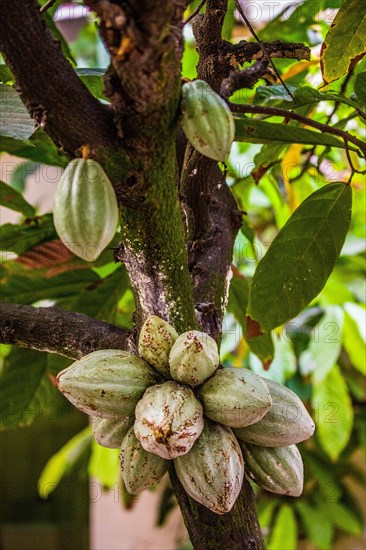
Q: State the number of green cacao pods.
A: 12